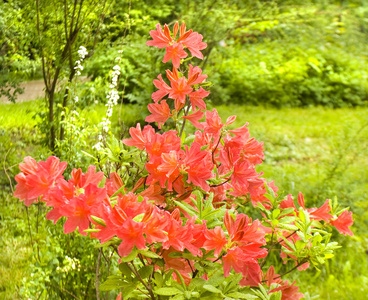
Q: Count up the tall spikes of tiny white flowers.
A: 2